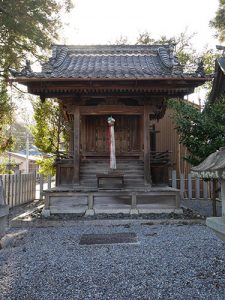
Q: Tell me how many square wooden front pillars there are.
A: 2